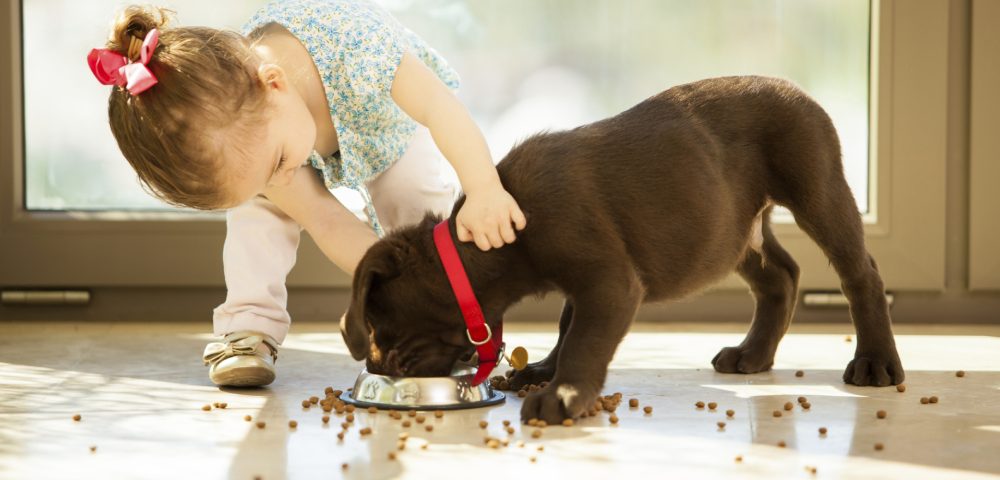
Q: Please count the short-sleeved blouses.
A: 1